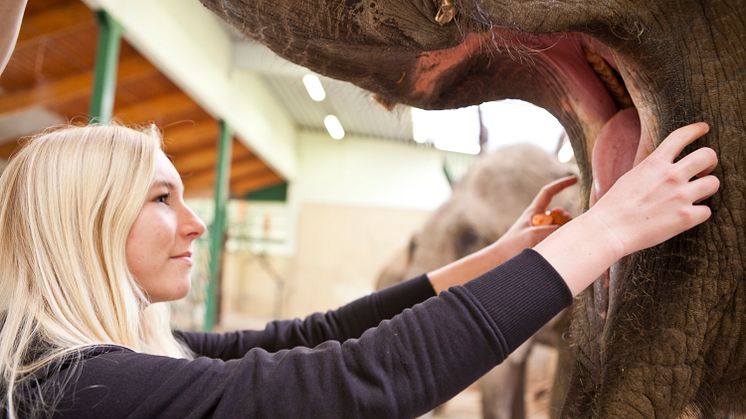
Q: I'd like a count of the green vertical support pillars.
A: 2